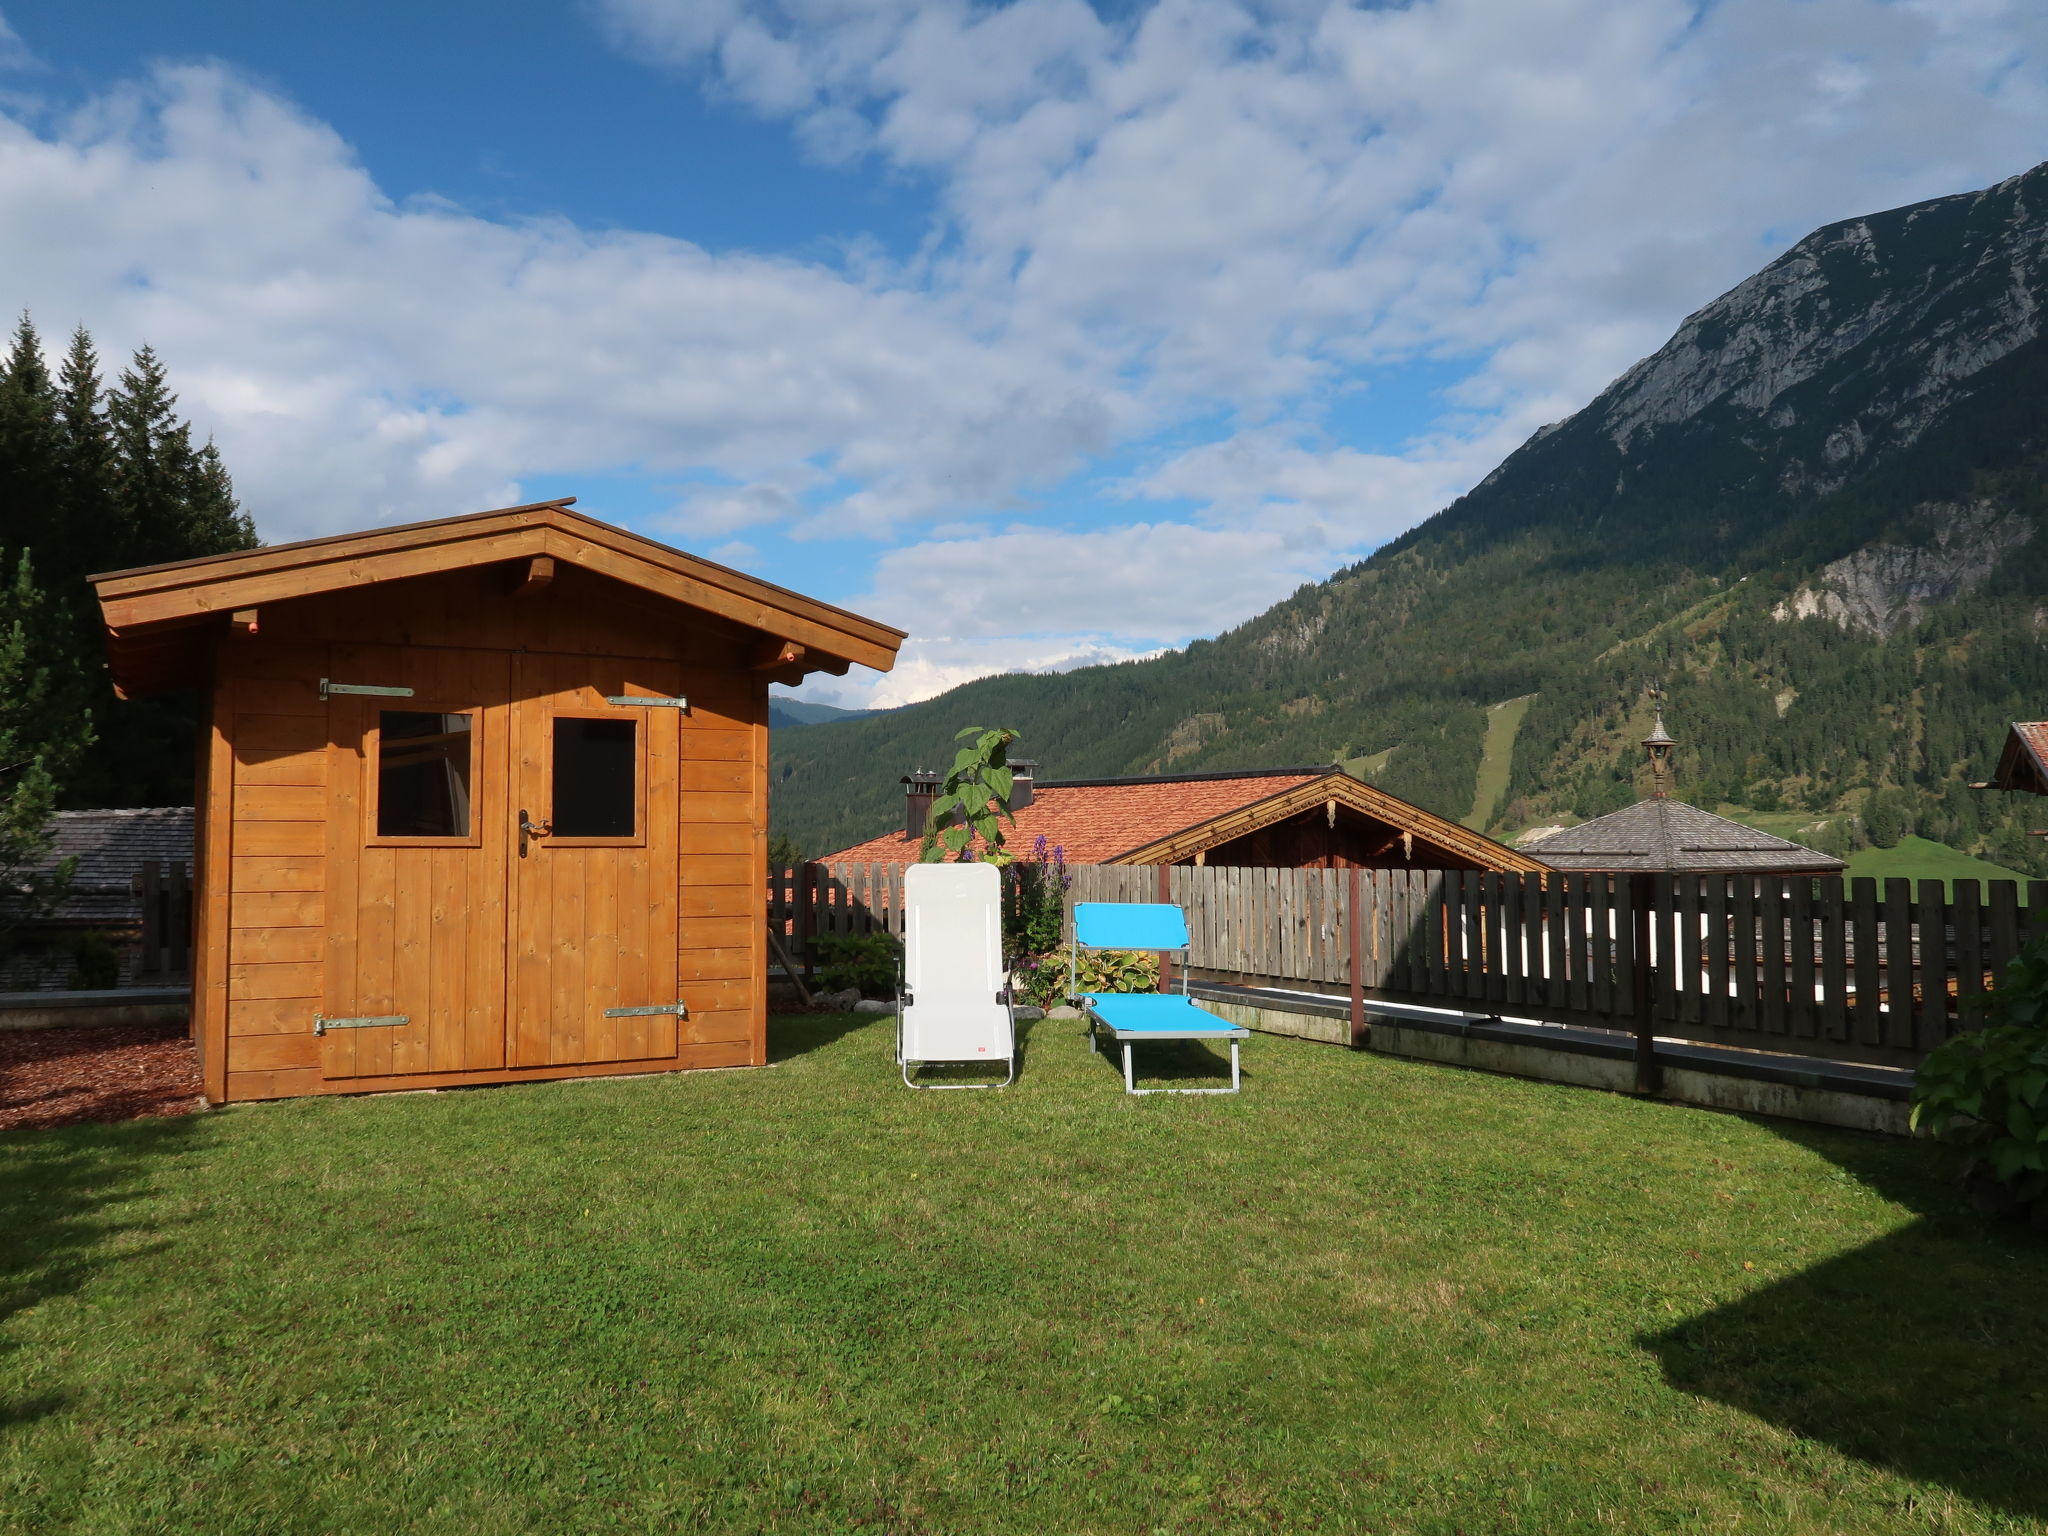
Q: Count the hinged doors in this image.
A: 2